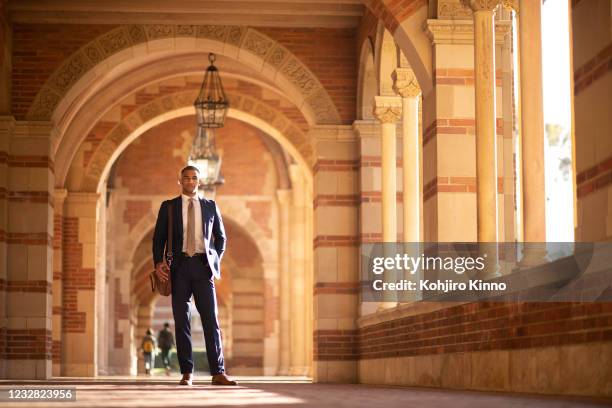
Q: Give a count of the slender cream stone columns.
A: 4